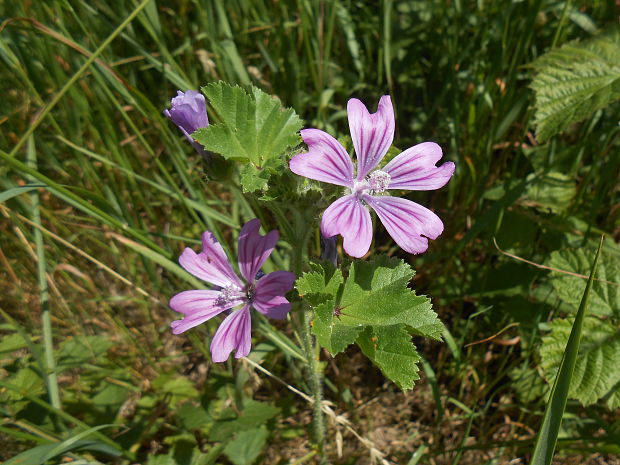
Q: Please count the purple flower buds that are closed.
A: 1